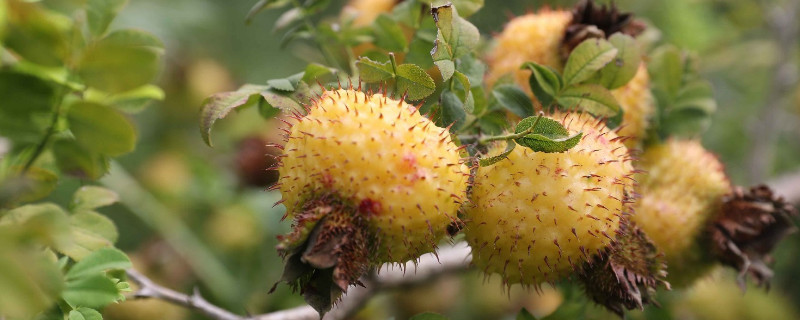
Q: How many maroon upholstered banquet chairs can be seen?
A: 0